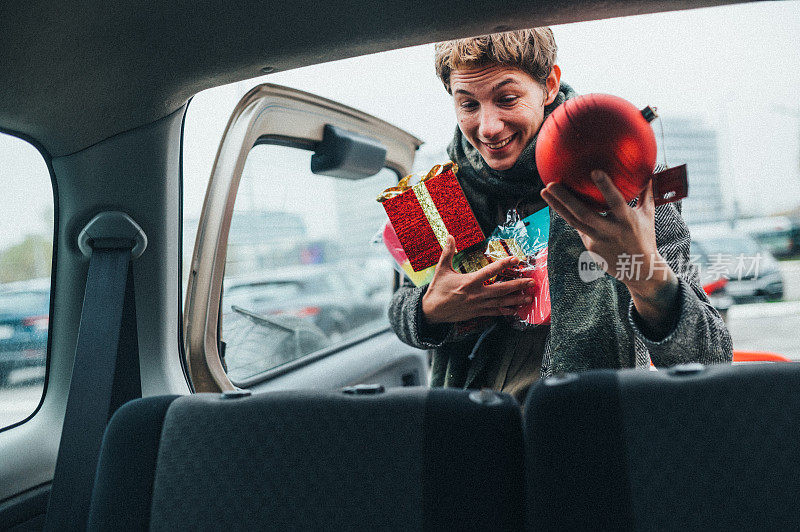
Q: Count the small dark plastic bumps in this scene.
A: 5